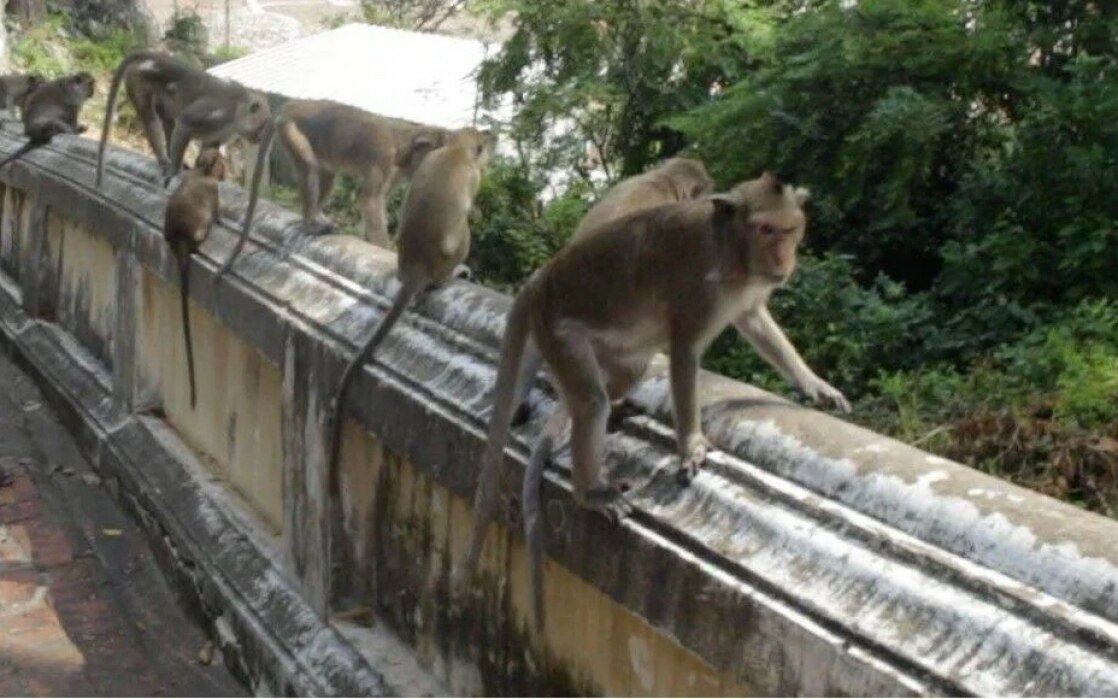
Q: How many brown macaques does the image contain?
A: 8